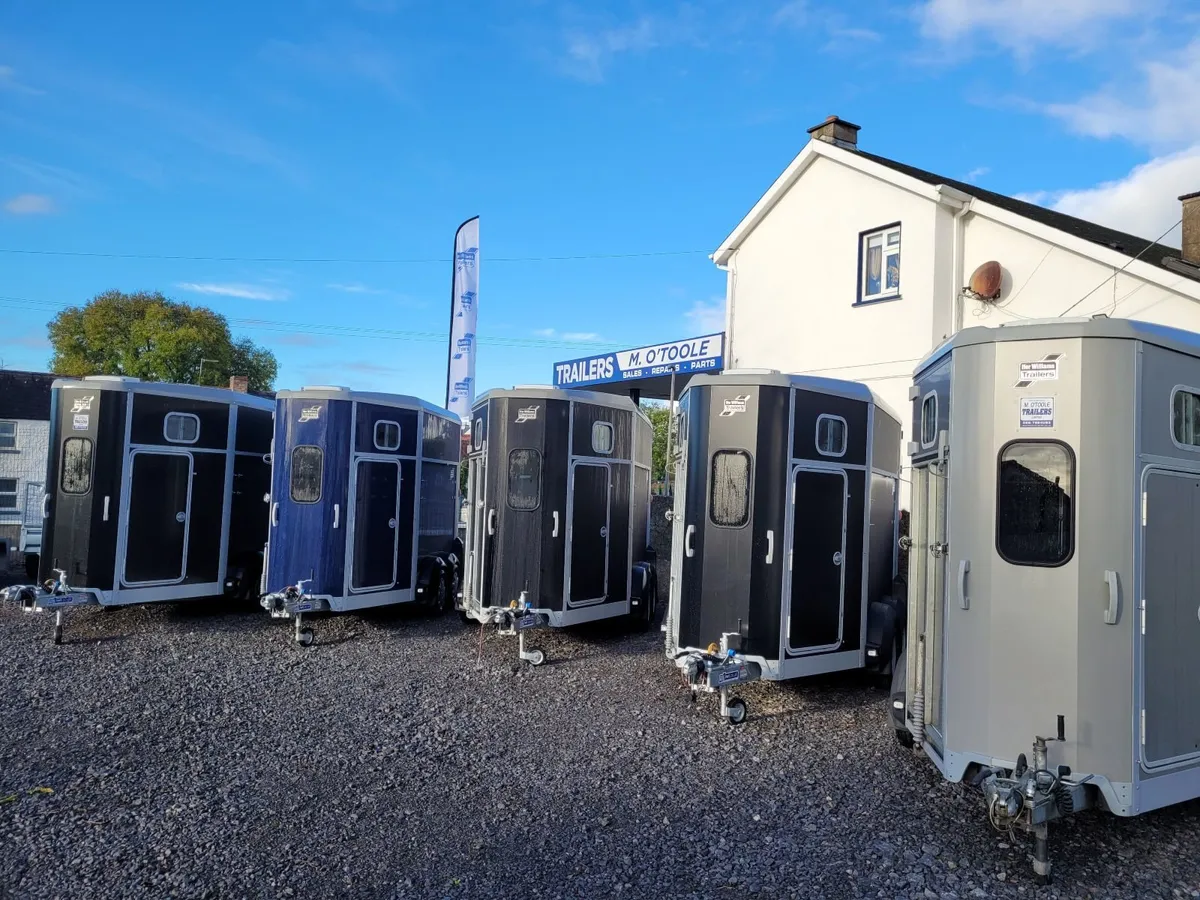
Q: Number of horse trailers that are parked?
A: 5